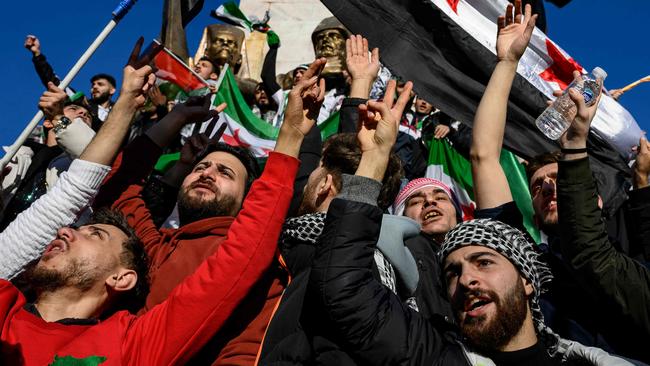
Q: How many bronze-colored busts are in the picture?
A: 2